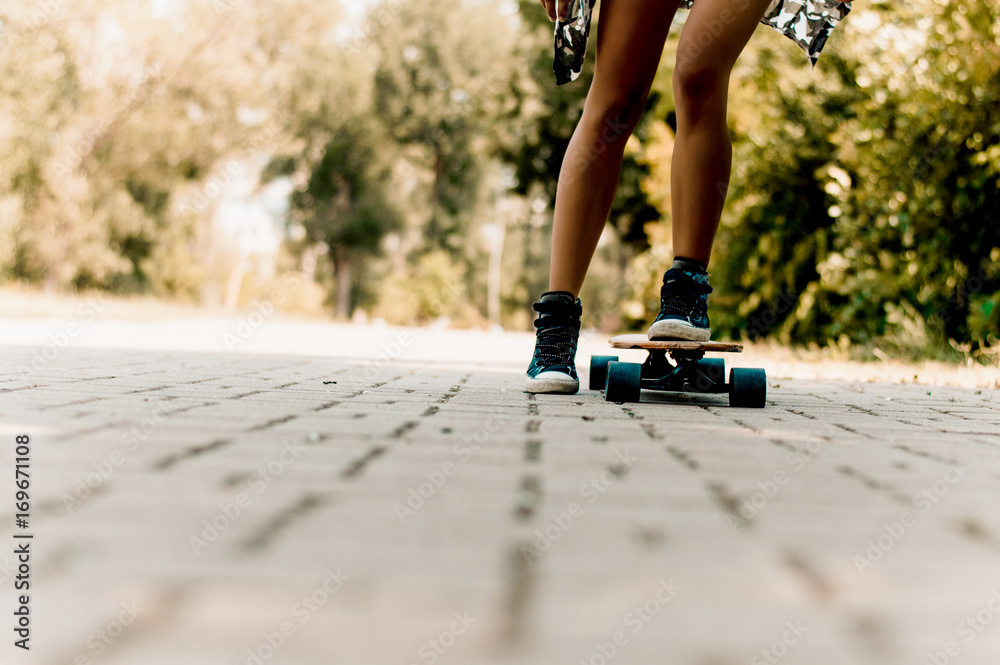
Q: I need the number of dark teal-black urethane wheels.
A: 4